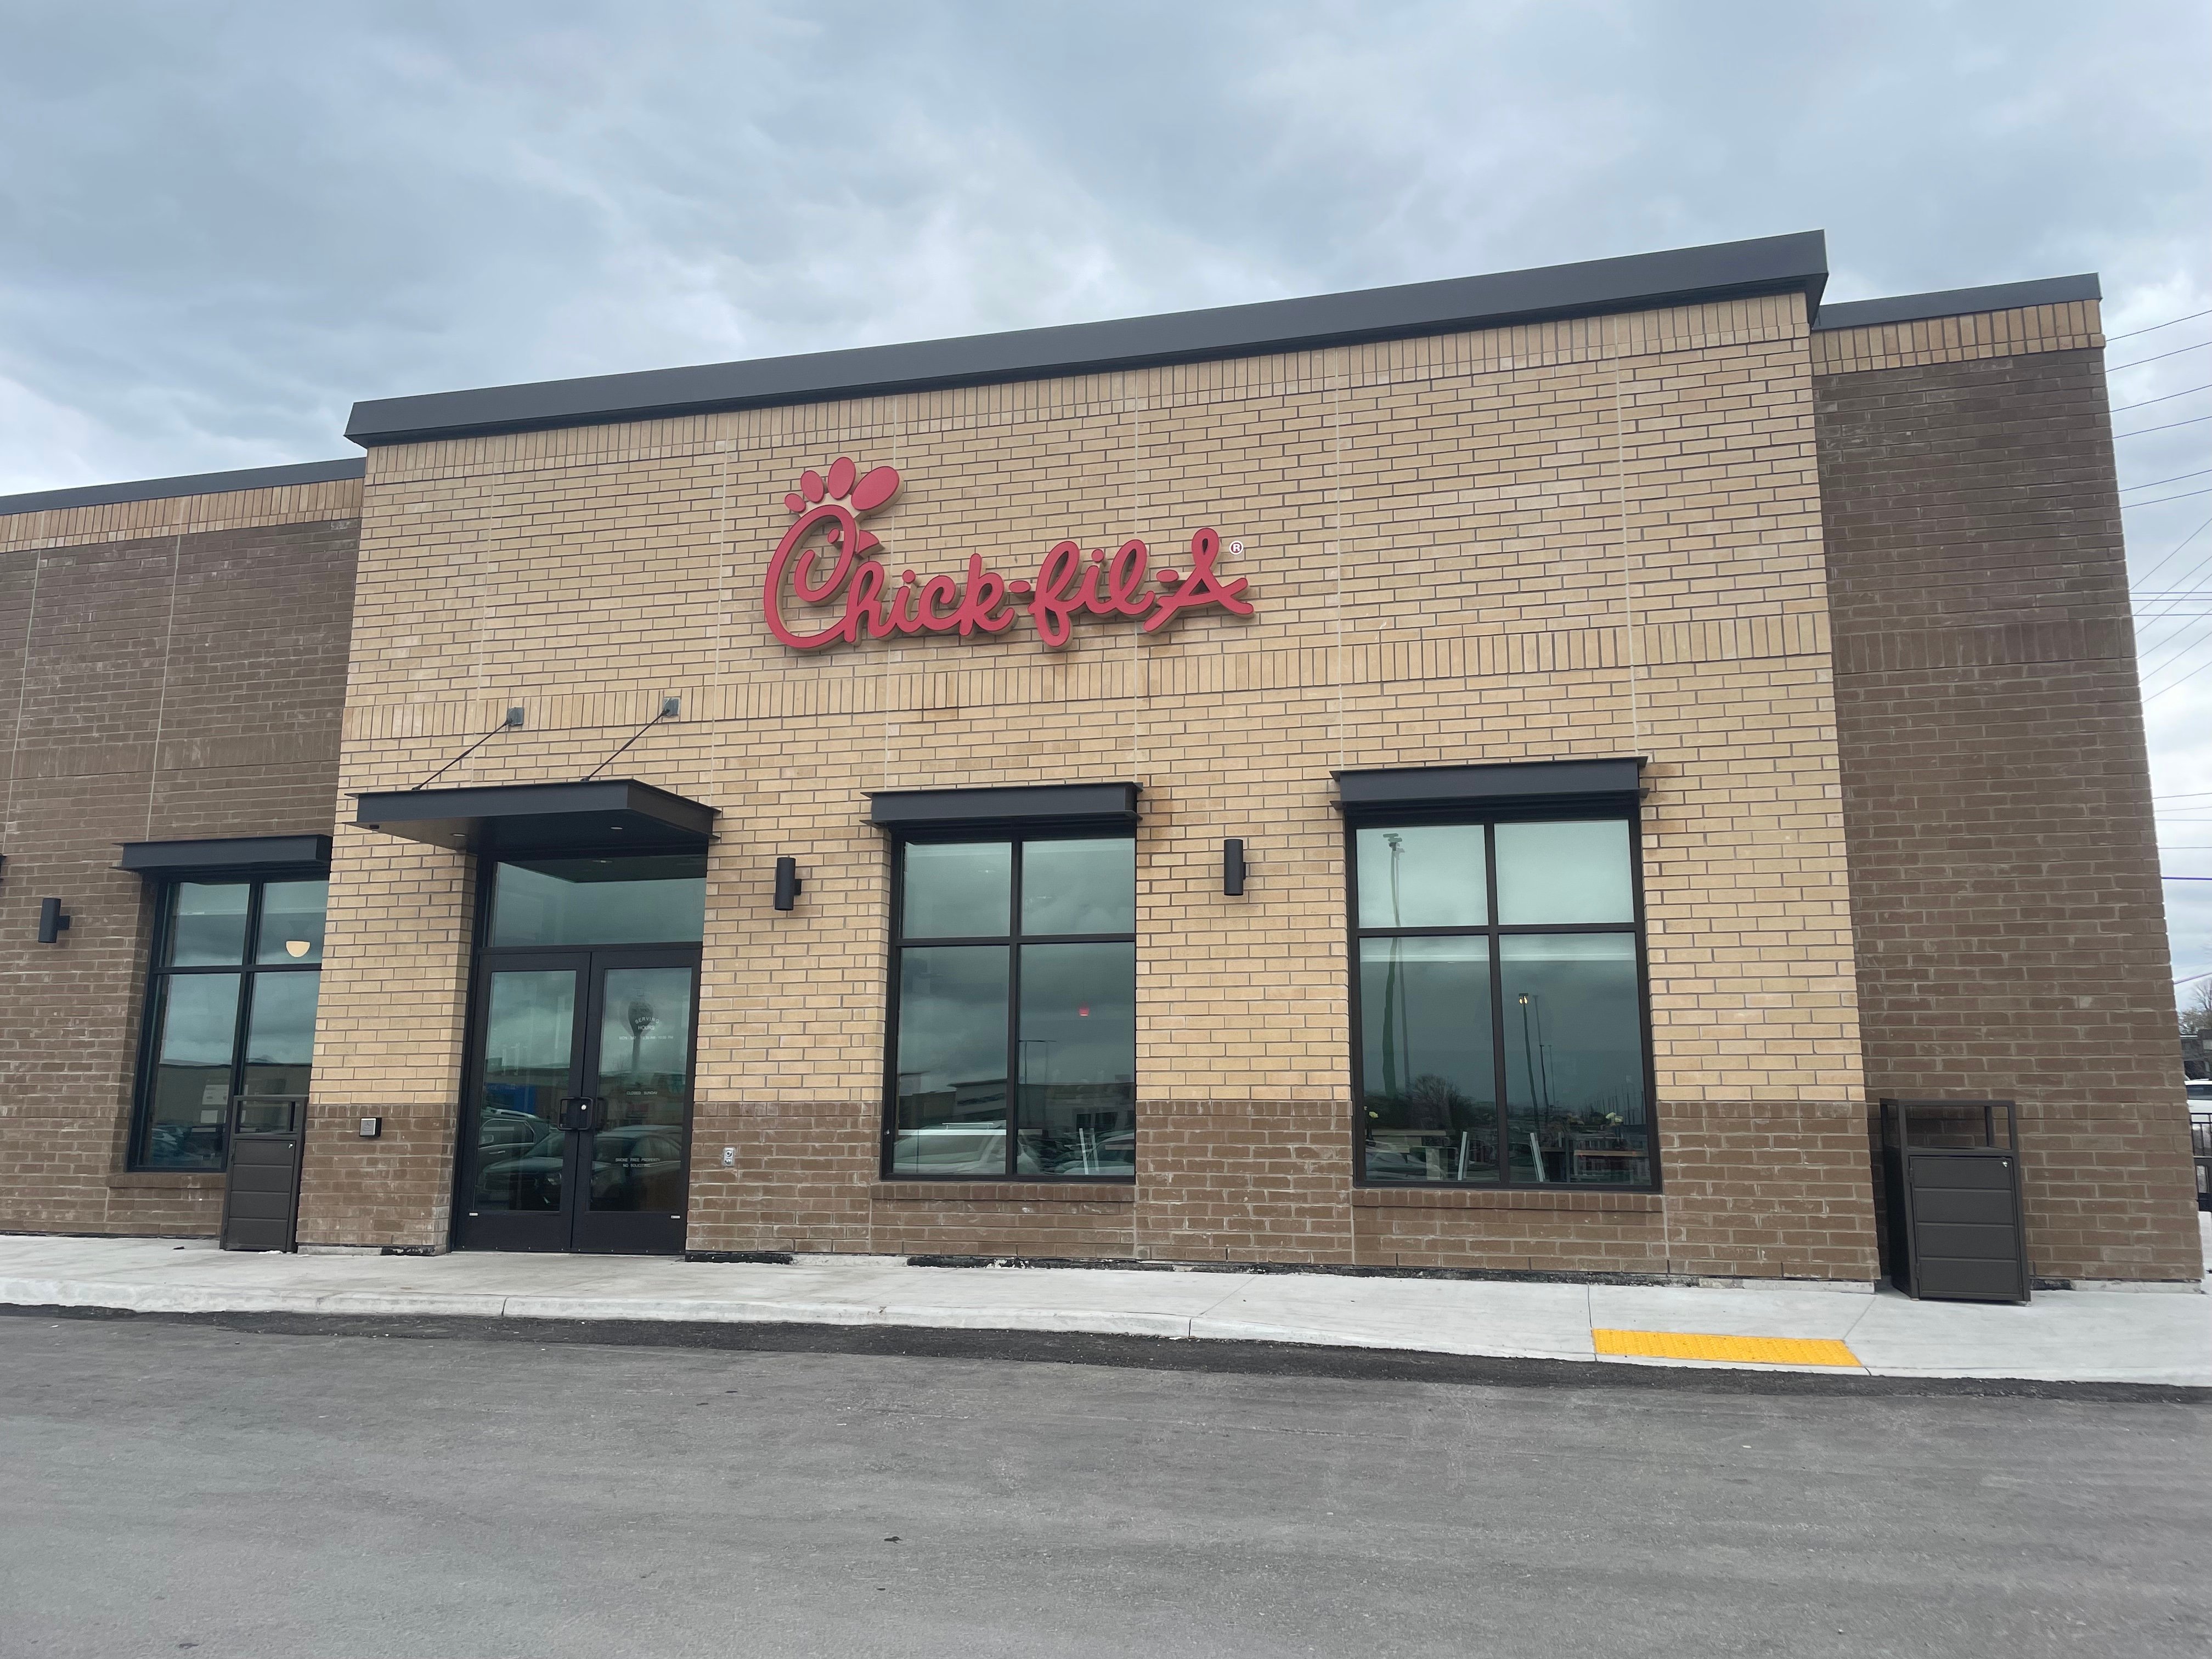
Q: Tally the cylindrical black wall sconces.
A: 3